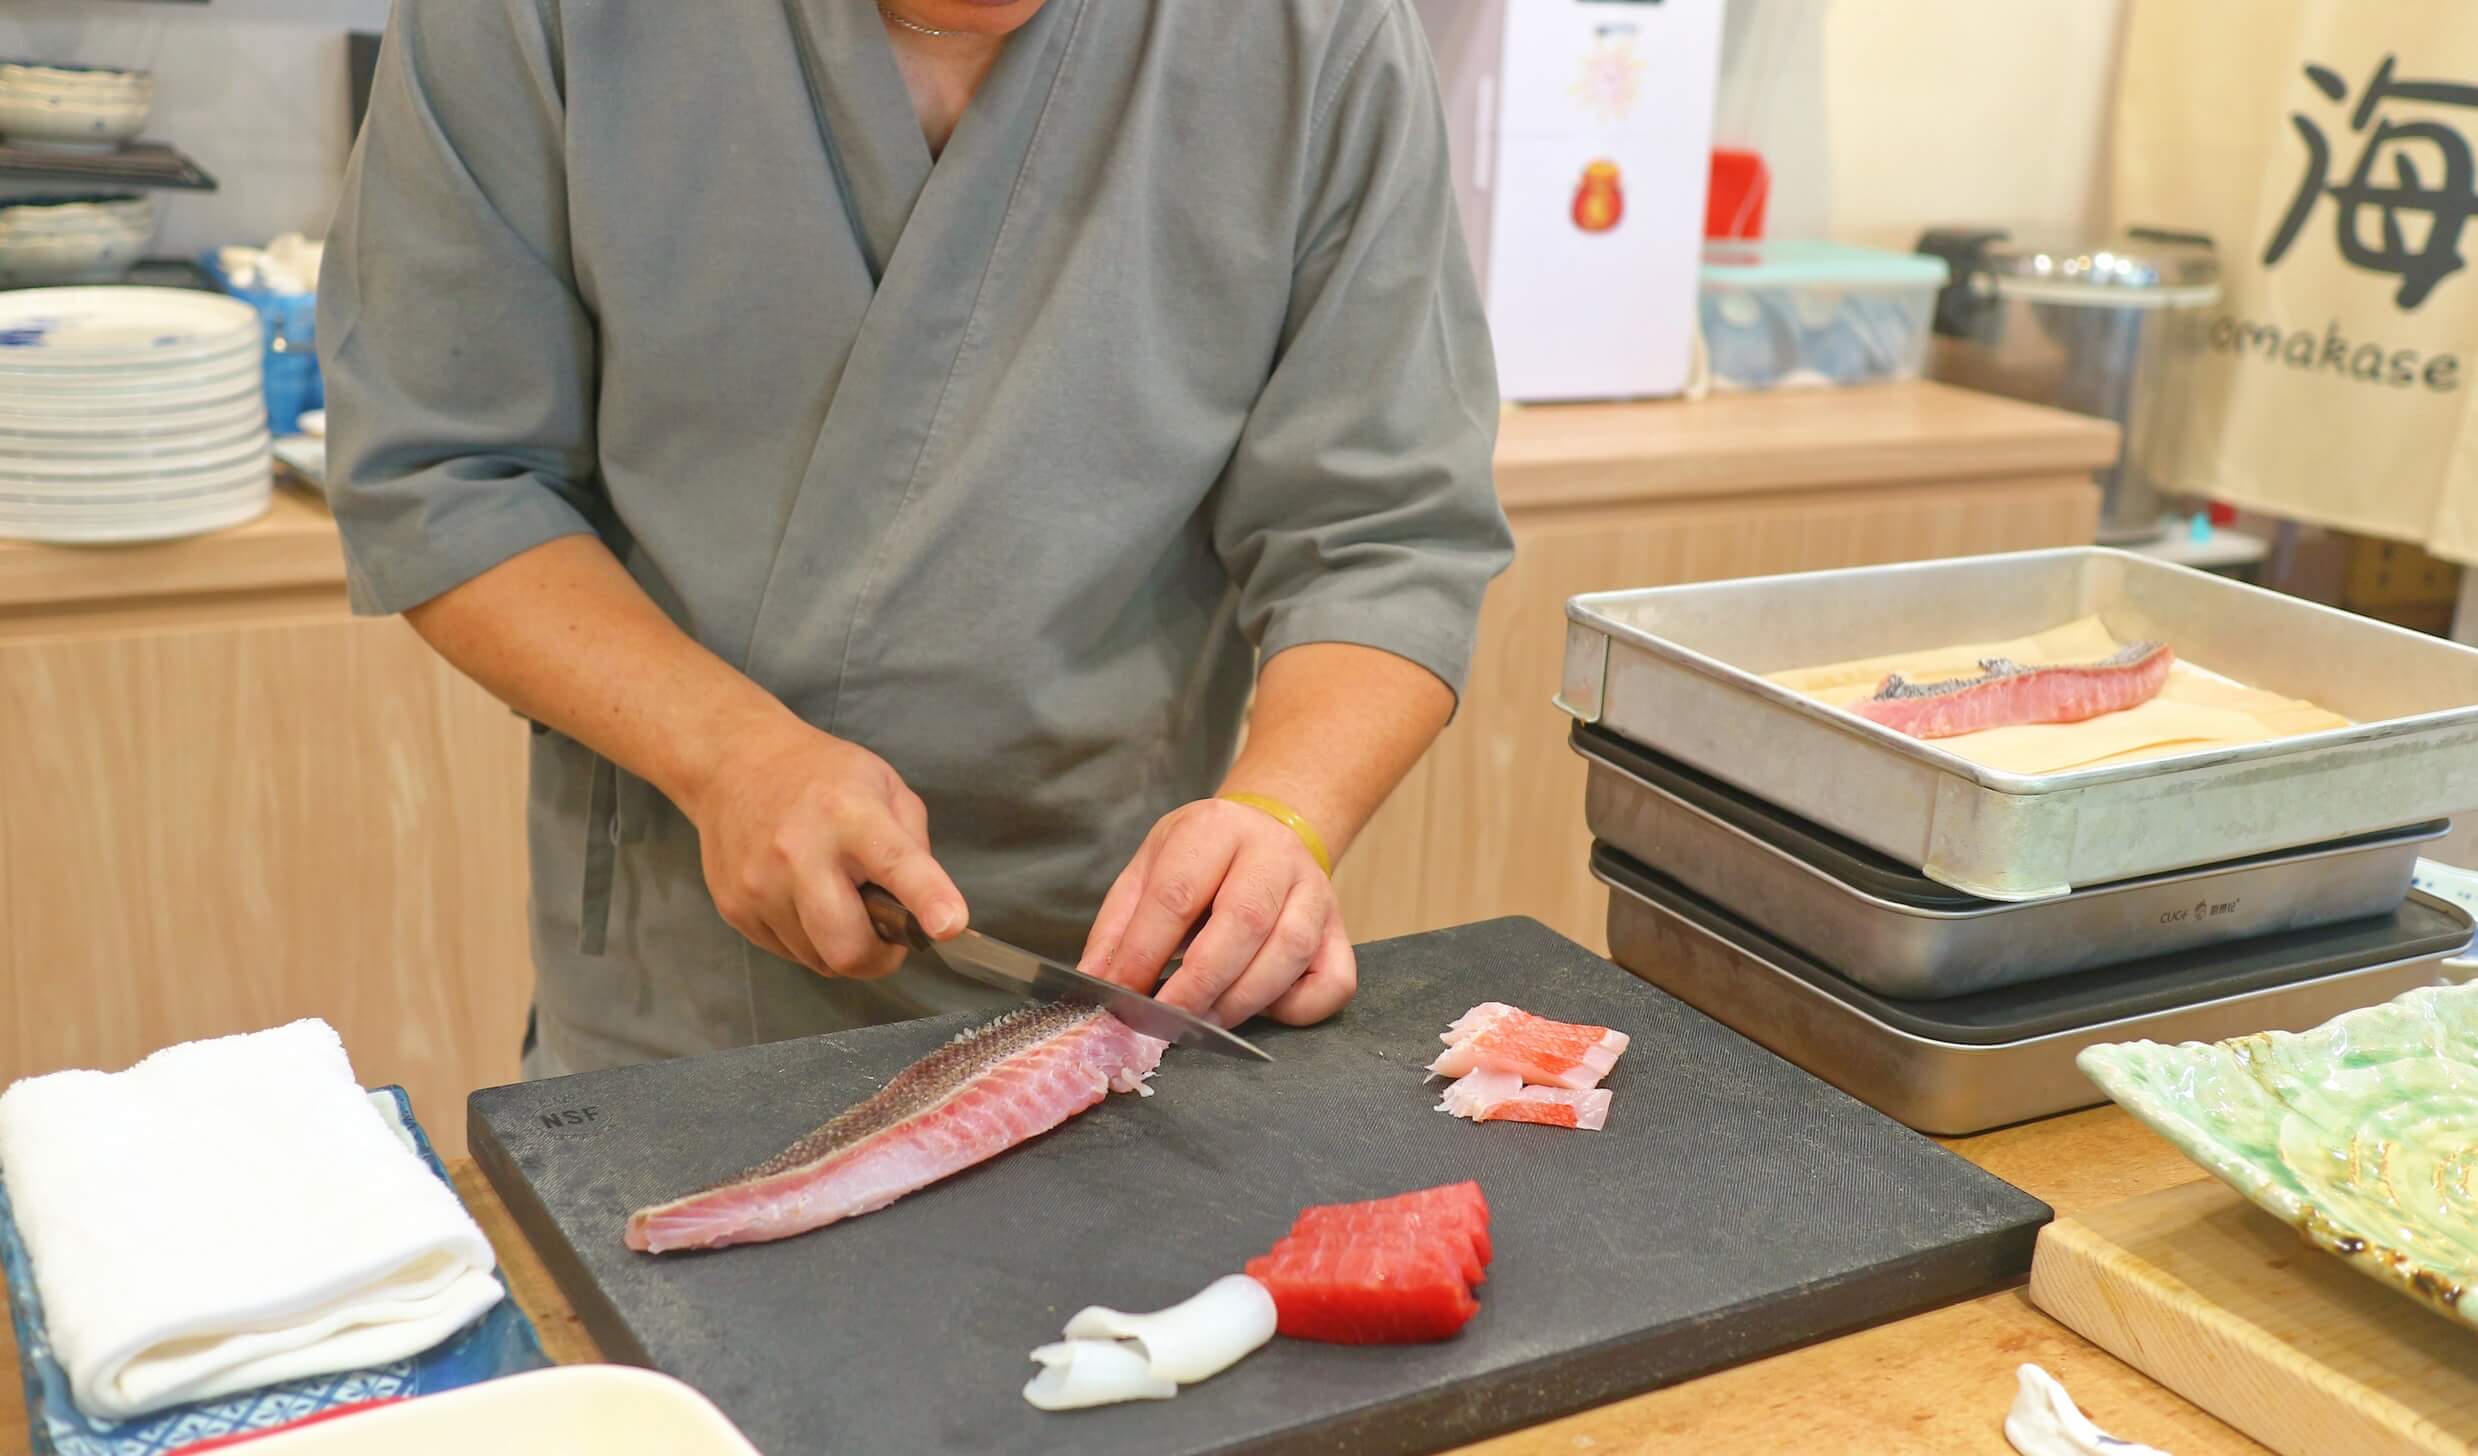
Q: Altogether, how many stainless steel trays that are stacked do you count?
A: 3